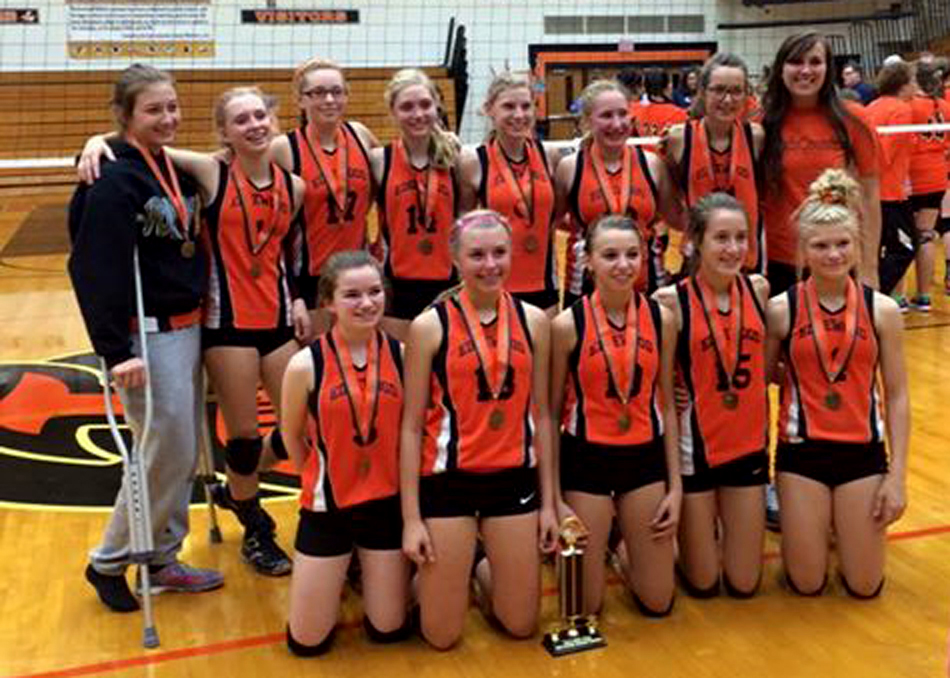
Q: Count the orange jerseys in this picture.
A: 11